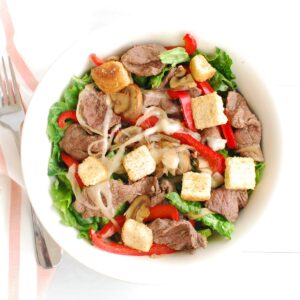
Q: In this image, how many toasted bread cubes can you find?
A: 8